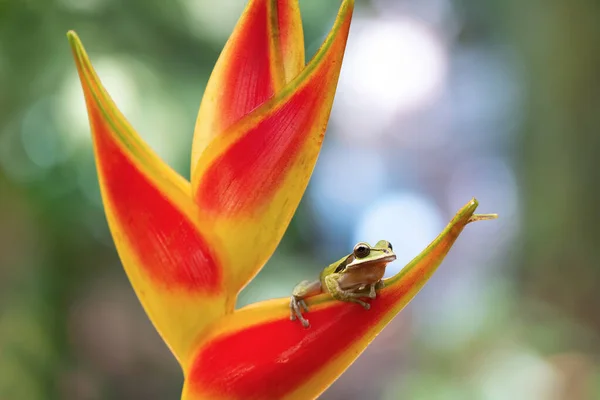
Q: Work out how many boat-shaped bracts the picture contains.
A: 4